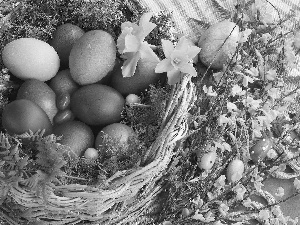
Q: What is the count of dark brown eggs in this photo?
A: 0